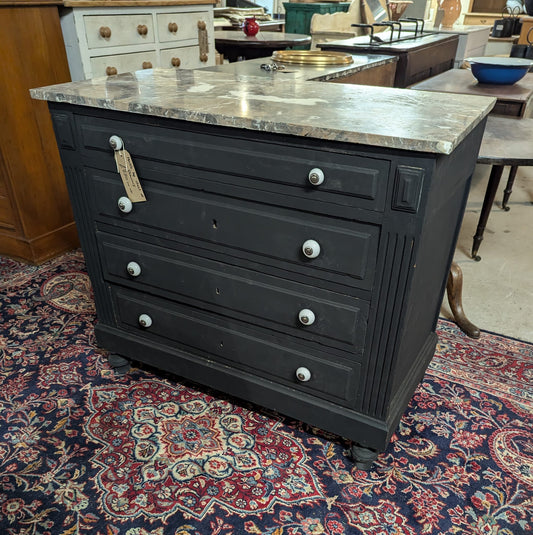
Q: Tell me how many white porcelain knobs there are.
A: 8